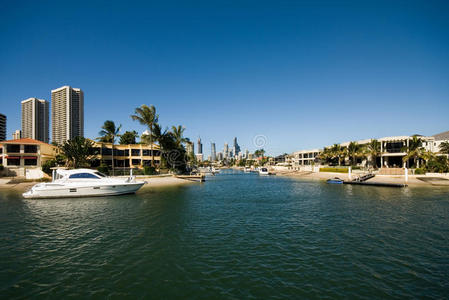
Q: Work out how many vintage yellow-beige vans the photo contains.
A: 0